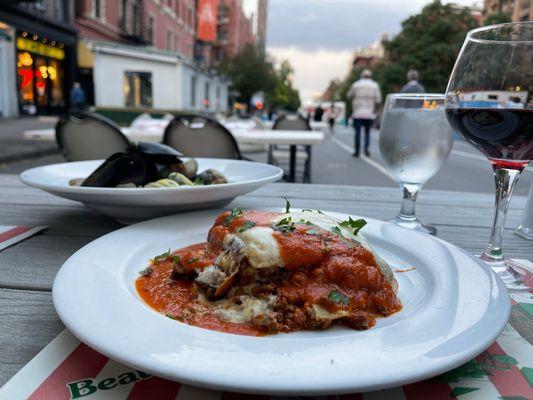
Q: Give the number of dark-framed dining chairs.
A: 3